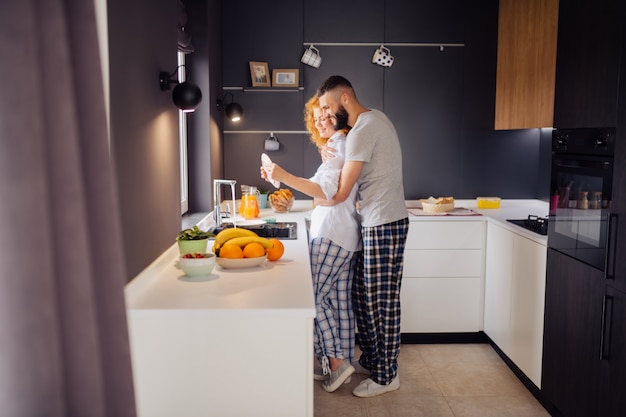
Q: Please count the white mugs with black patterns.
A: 2